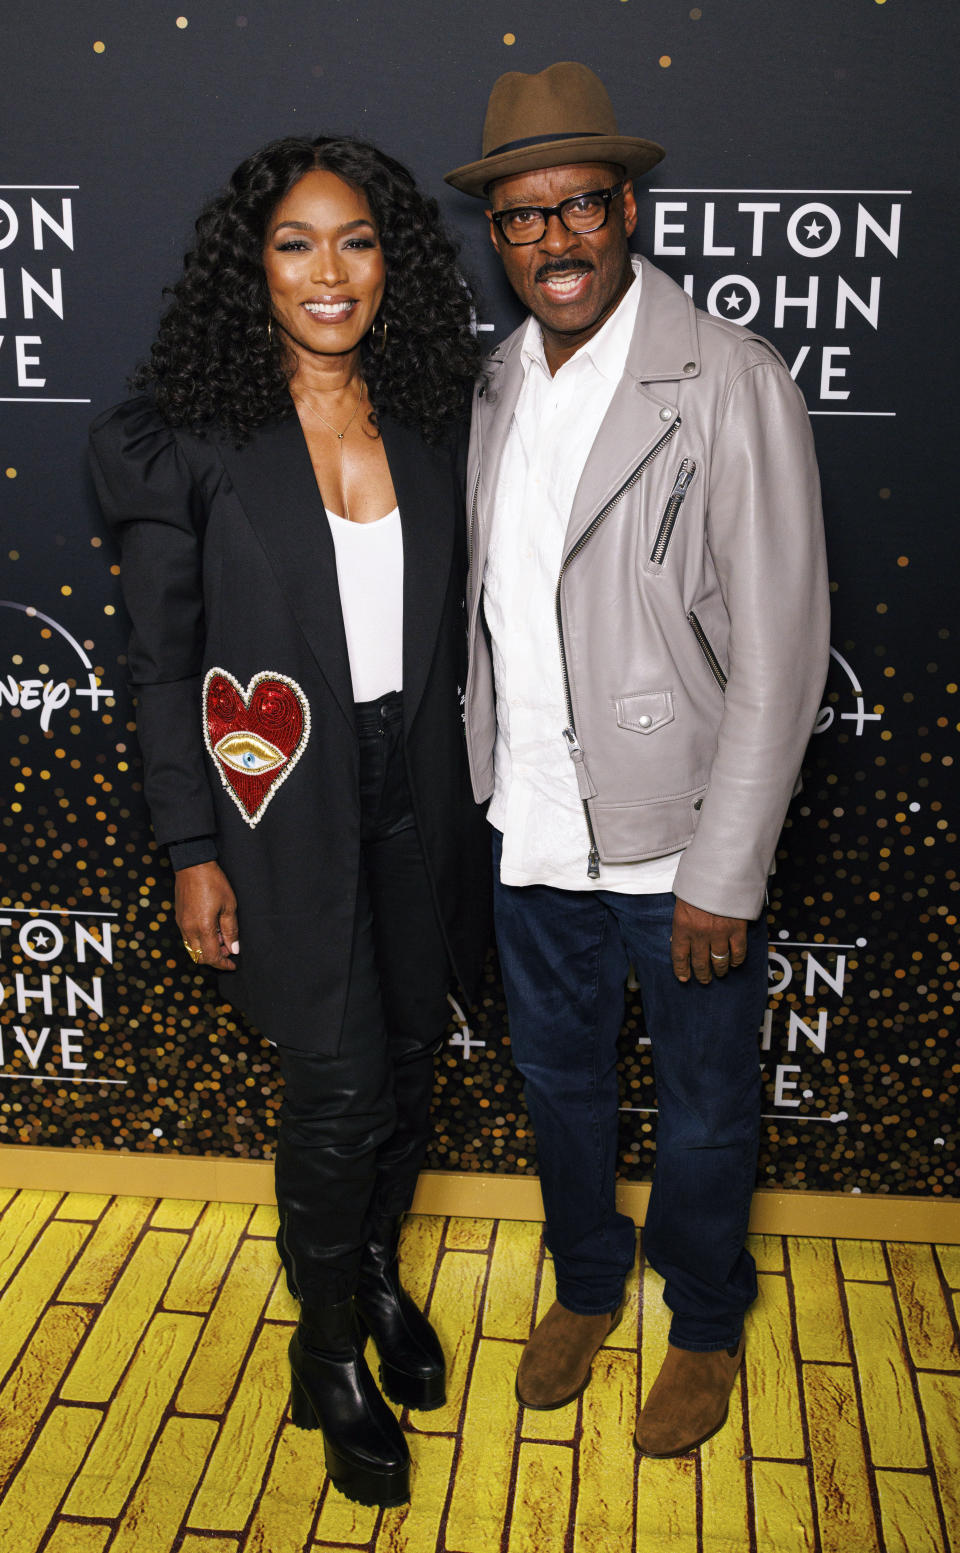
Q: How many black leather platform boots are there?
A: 2